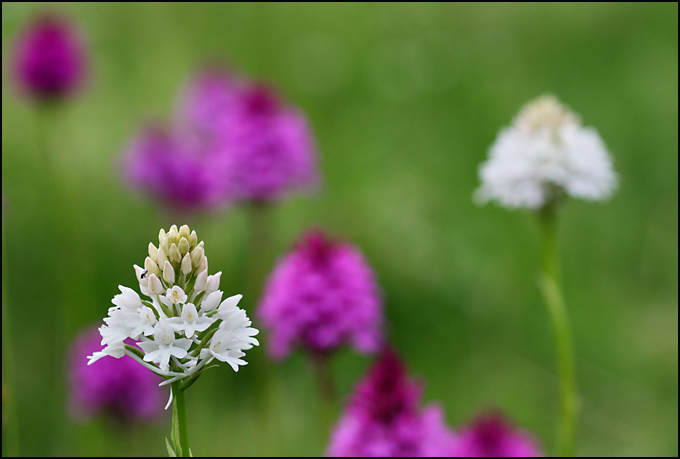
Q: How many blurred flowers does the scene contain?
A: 9